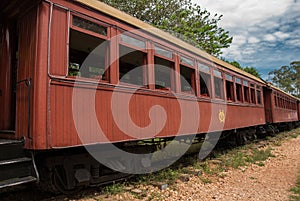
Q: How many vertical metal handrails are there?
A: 1